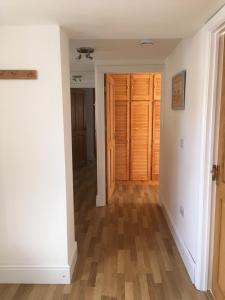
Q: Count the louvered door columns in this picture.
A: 3